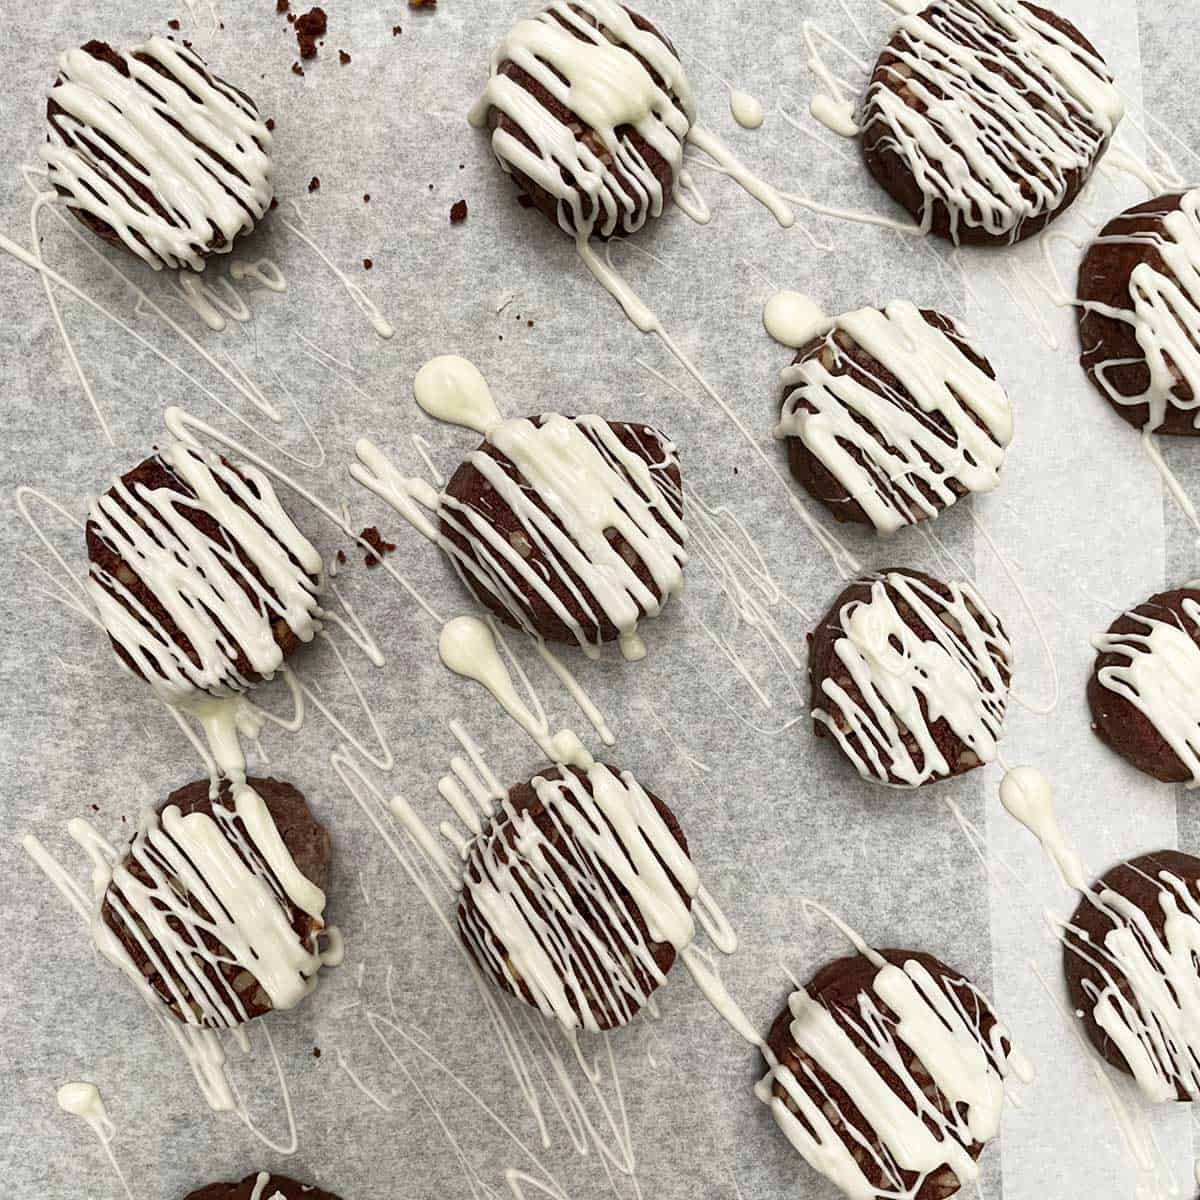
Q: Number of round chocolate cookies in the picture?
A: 14